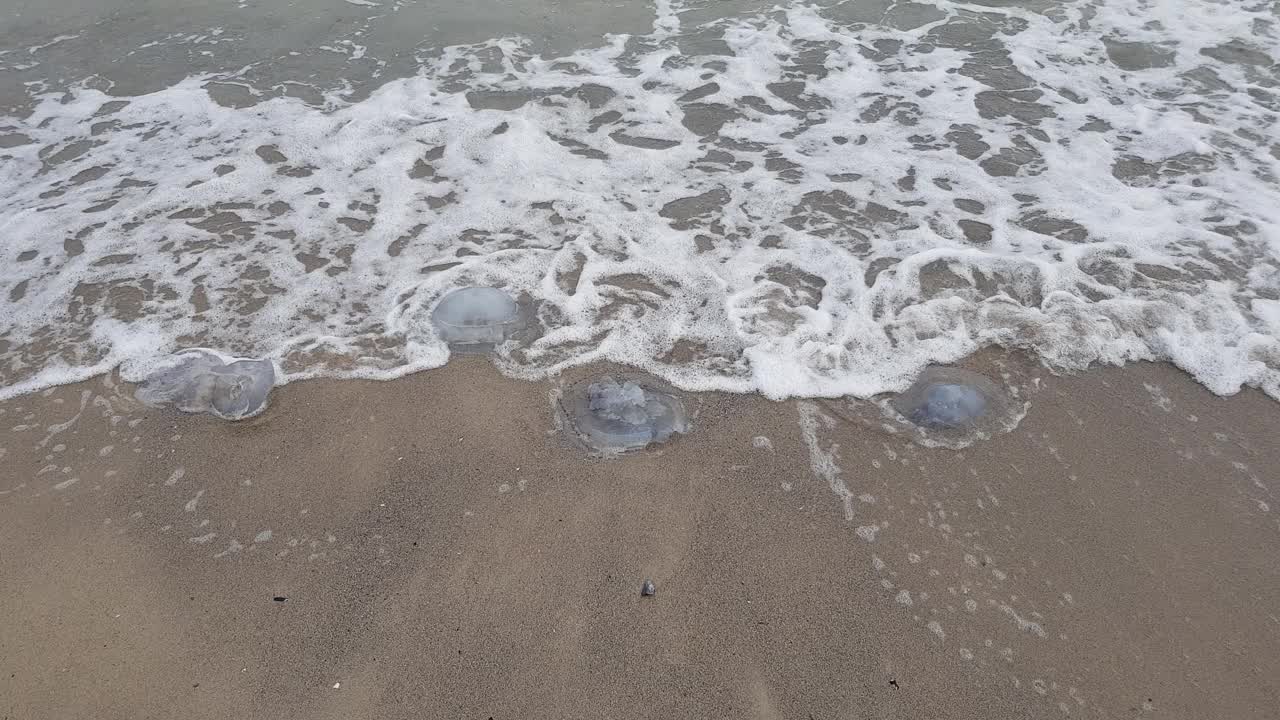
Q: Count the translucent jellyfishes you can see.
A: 4